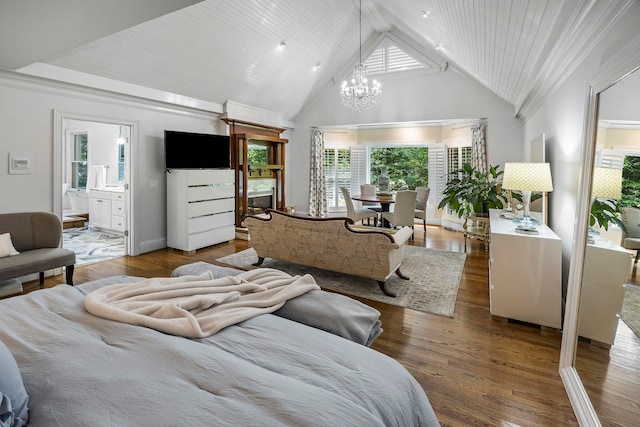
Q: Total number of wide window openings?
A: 1